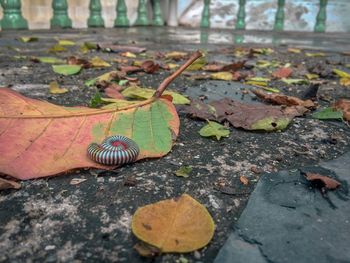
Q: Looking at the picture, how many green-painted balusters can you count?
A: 10